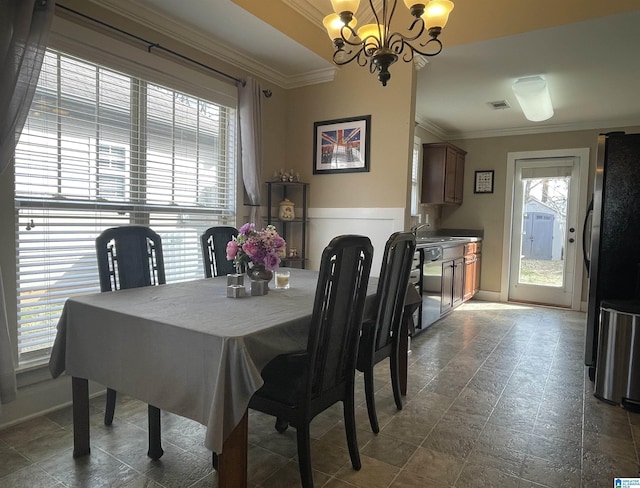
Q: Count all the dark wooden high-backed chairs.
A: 4